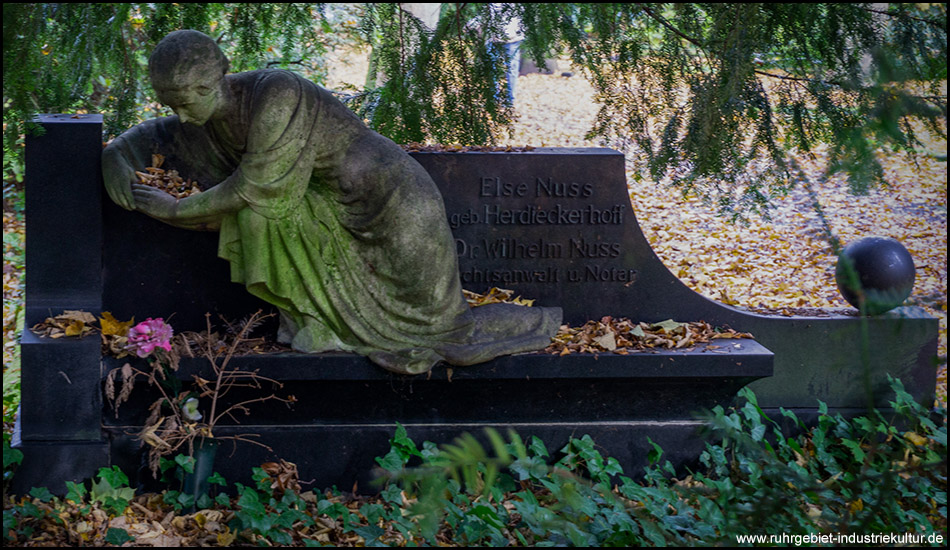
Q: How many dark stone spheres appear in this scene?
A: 1